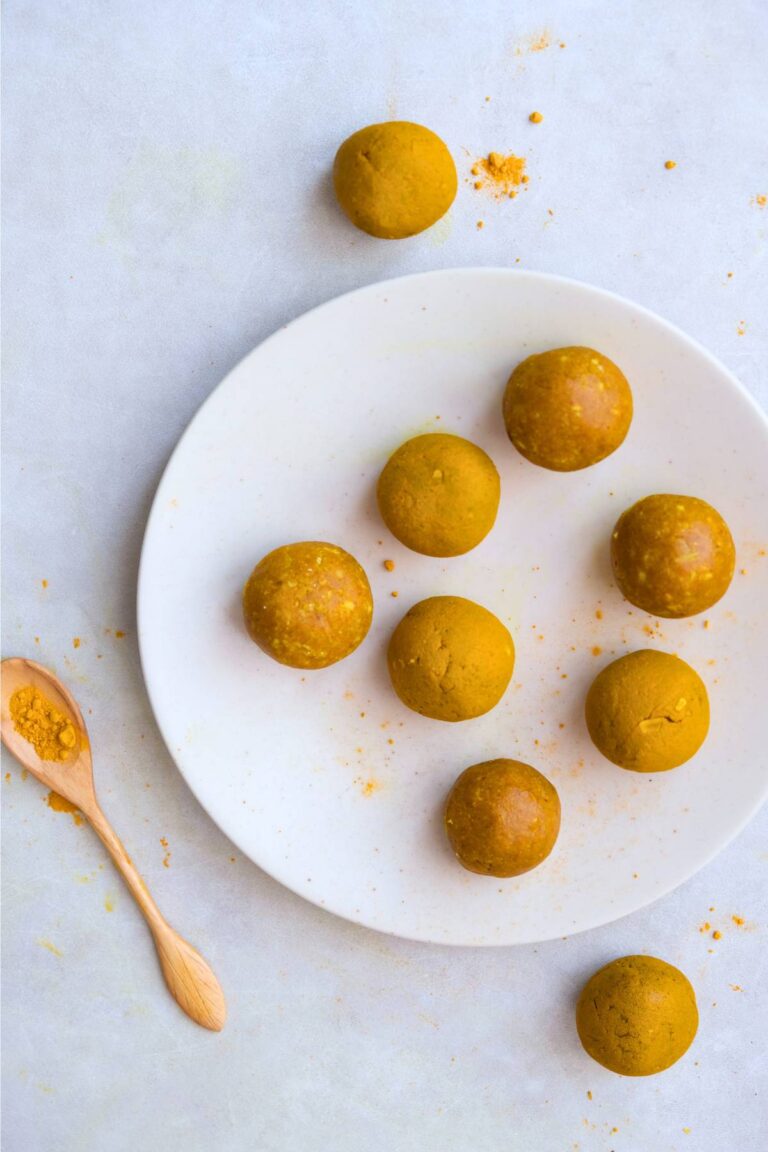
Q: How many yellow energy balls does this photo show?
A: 9